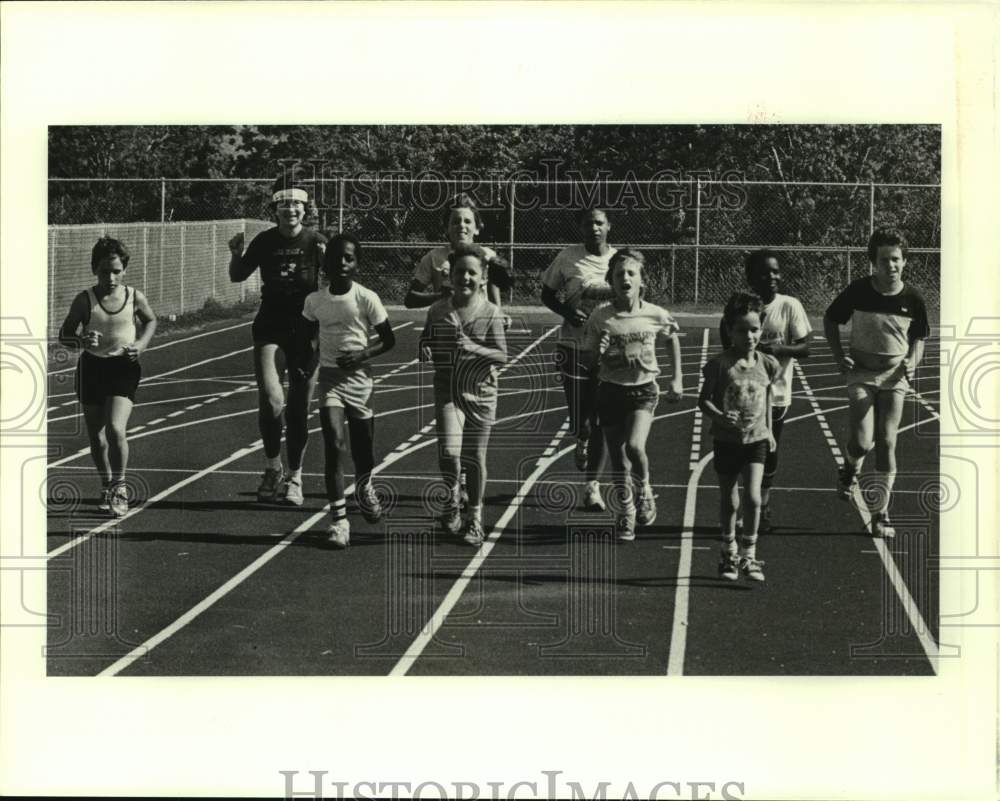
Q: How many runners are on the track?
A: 10